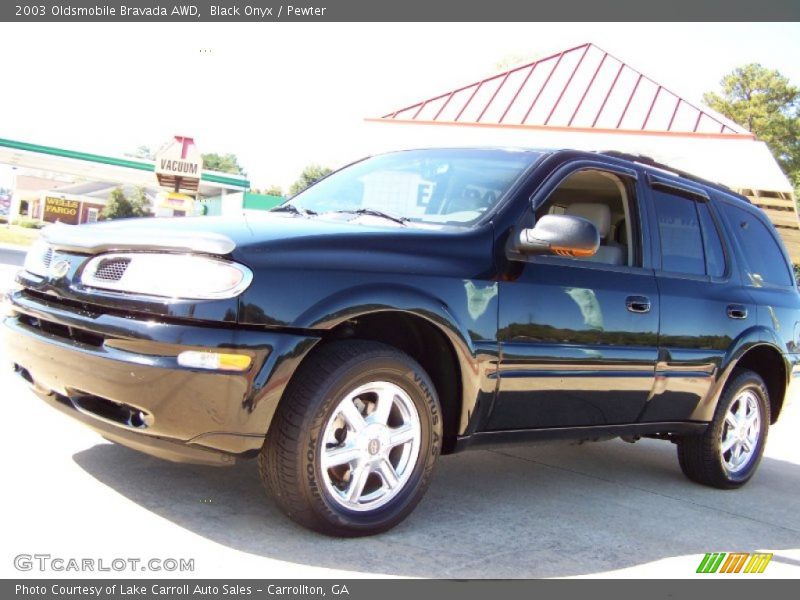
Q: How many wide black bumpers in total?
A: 1